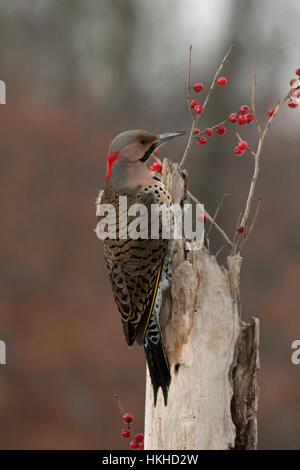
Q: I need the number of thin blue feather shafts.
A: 0